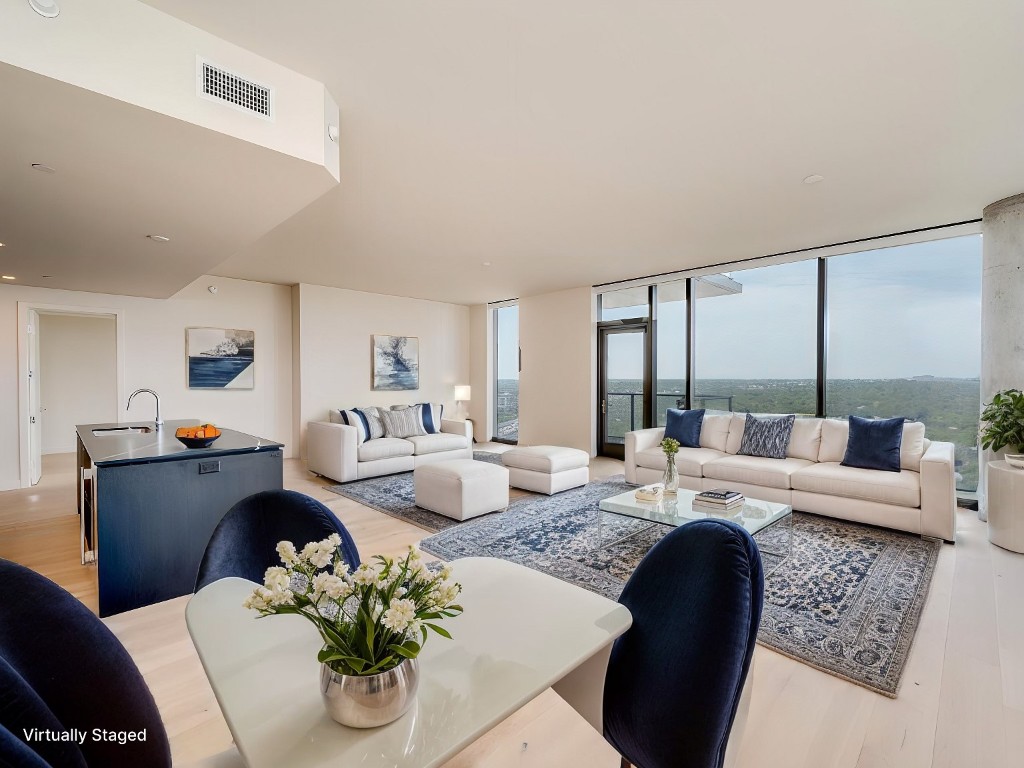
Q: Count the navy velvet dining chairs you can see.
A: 3